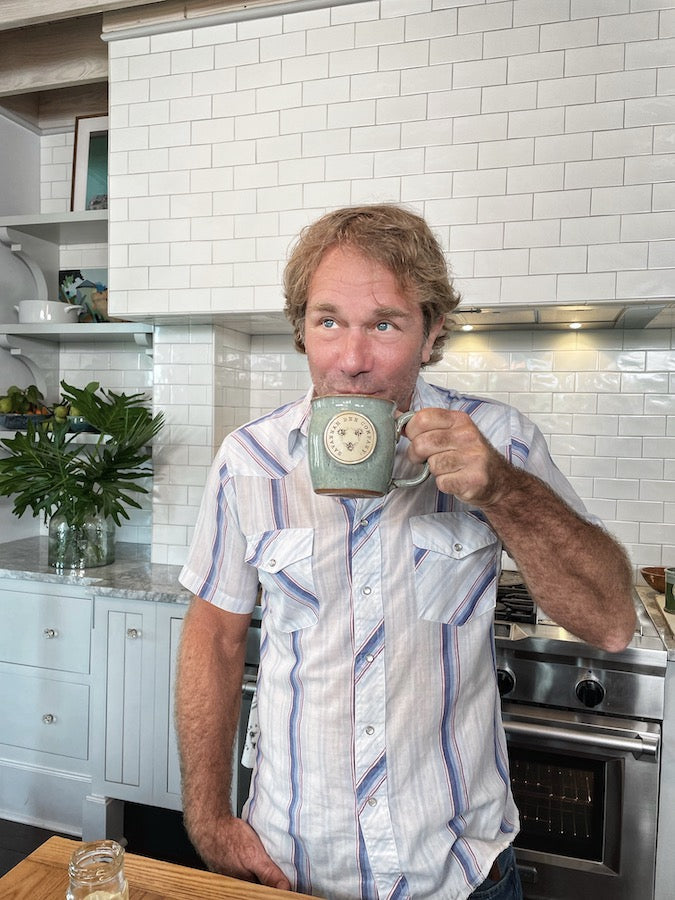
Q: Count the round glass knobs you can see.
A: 3